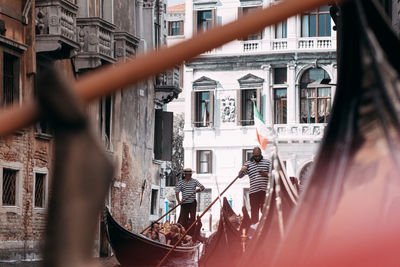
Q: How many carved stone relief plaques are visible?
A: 1